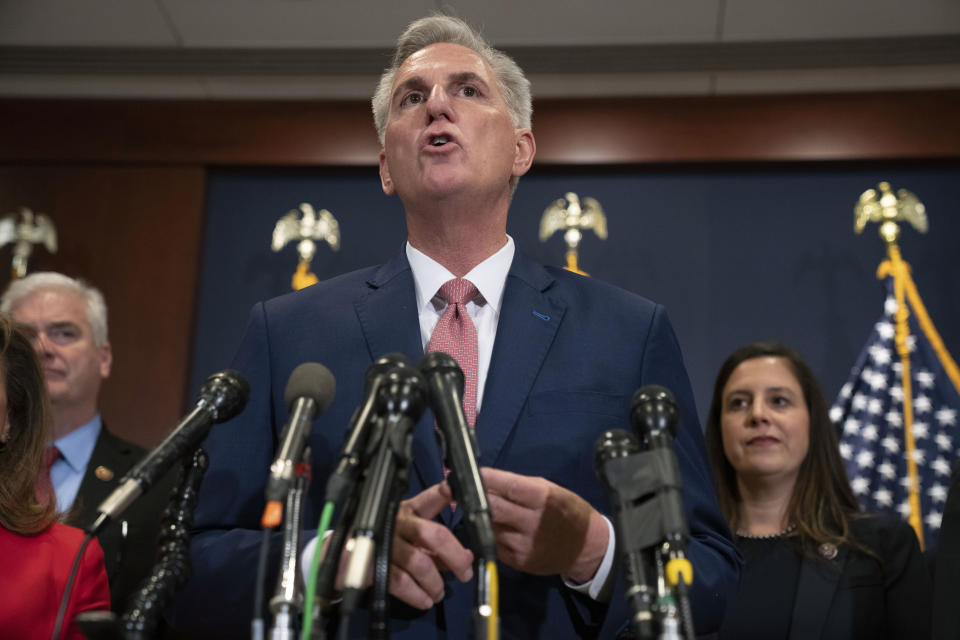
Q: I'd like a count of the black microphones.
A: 6